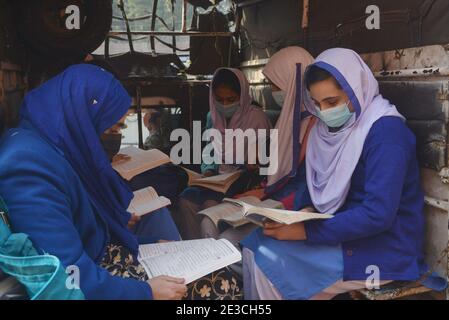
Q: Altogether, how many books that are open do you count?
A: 6